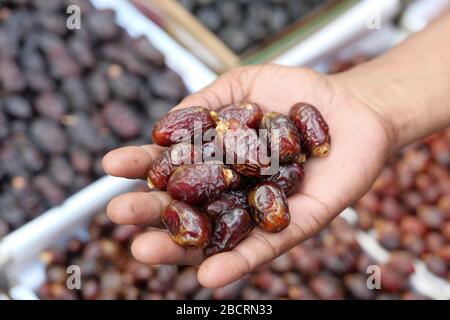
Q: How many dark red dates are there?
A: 13